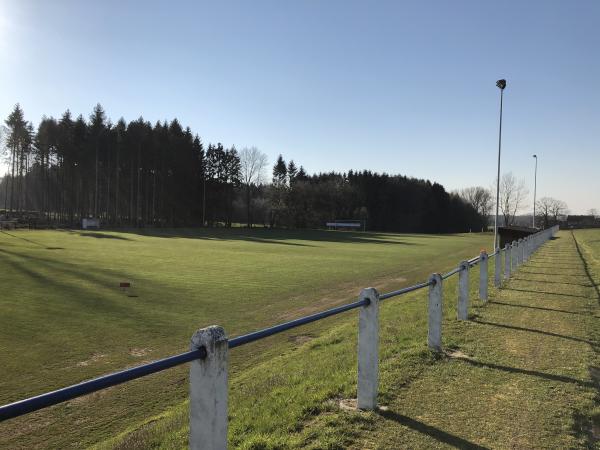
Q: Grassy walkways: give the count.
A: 1